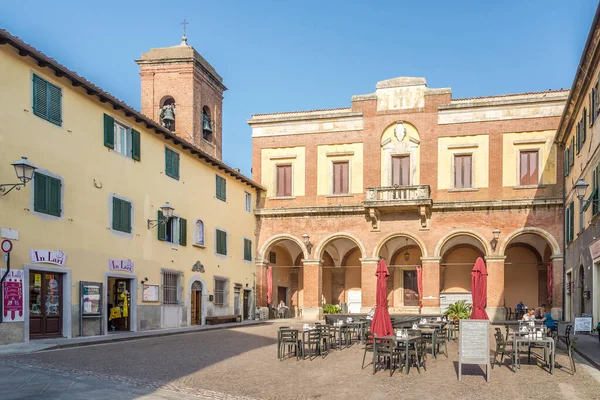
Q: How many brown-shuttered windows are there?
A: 5